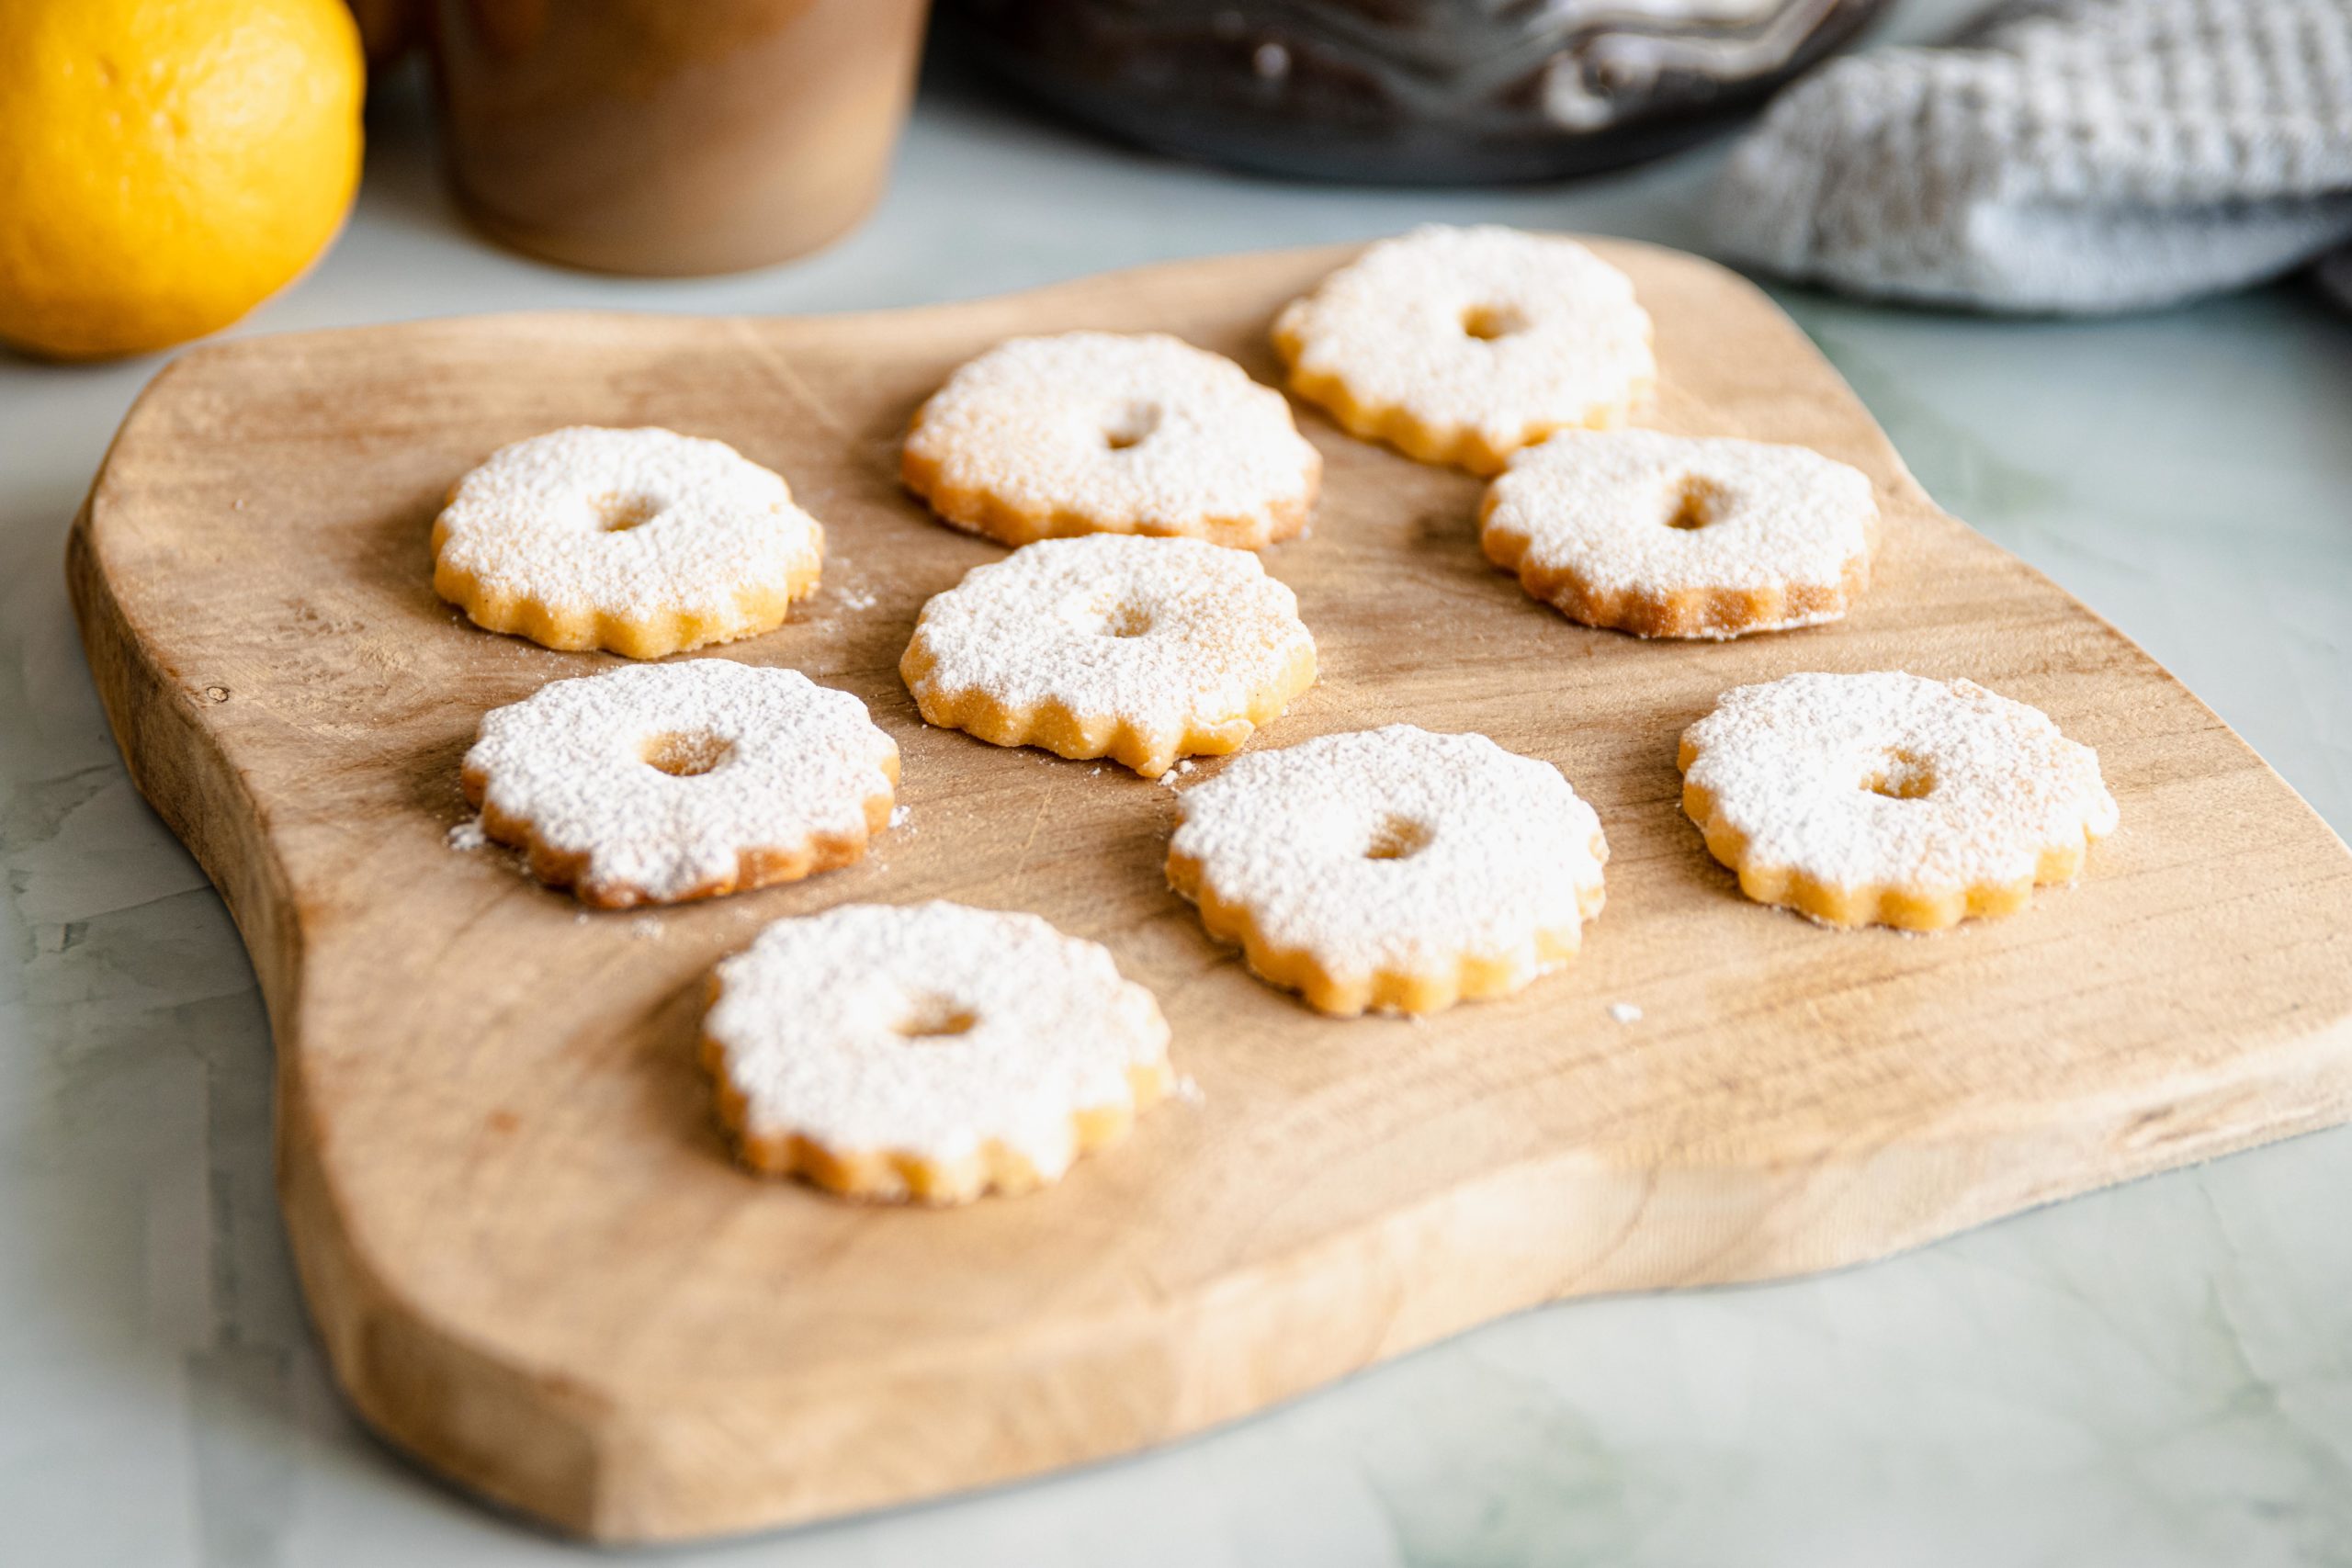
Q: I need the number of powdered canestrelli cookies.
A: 9